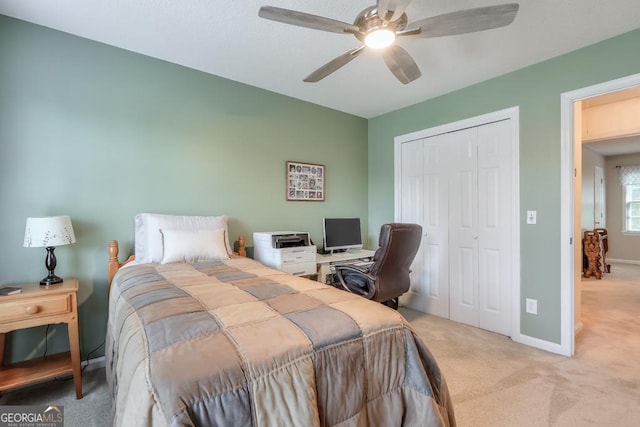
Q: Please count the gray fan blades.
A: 5